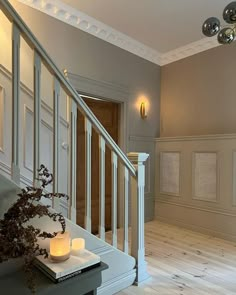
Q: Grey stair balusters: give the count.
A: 8